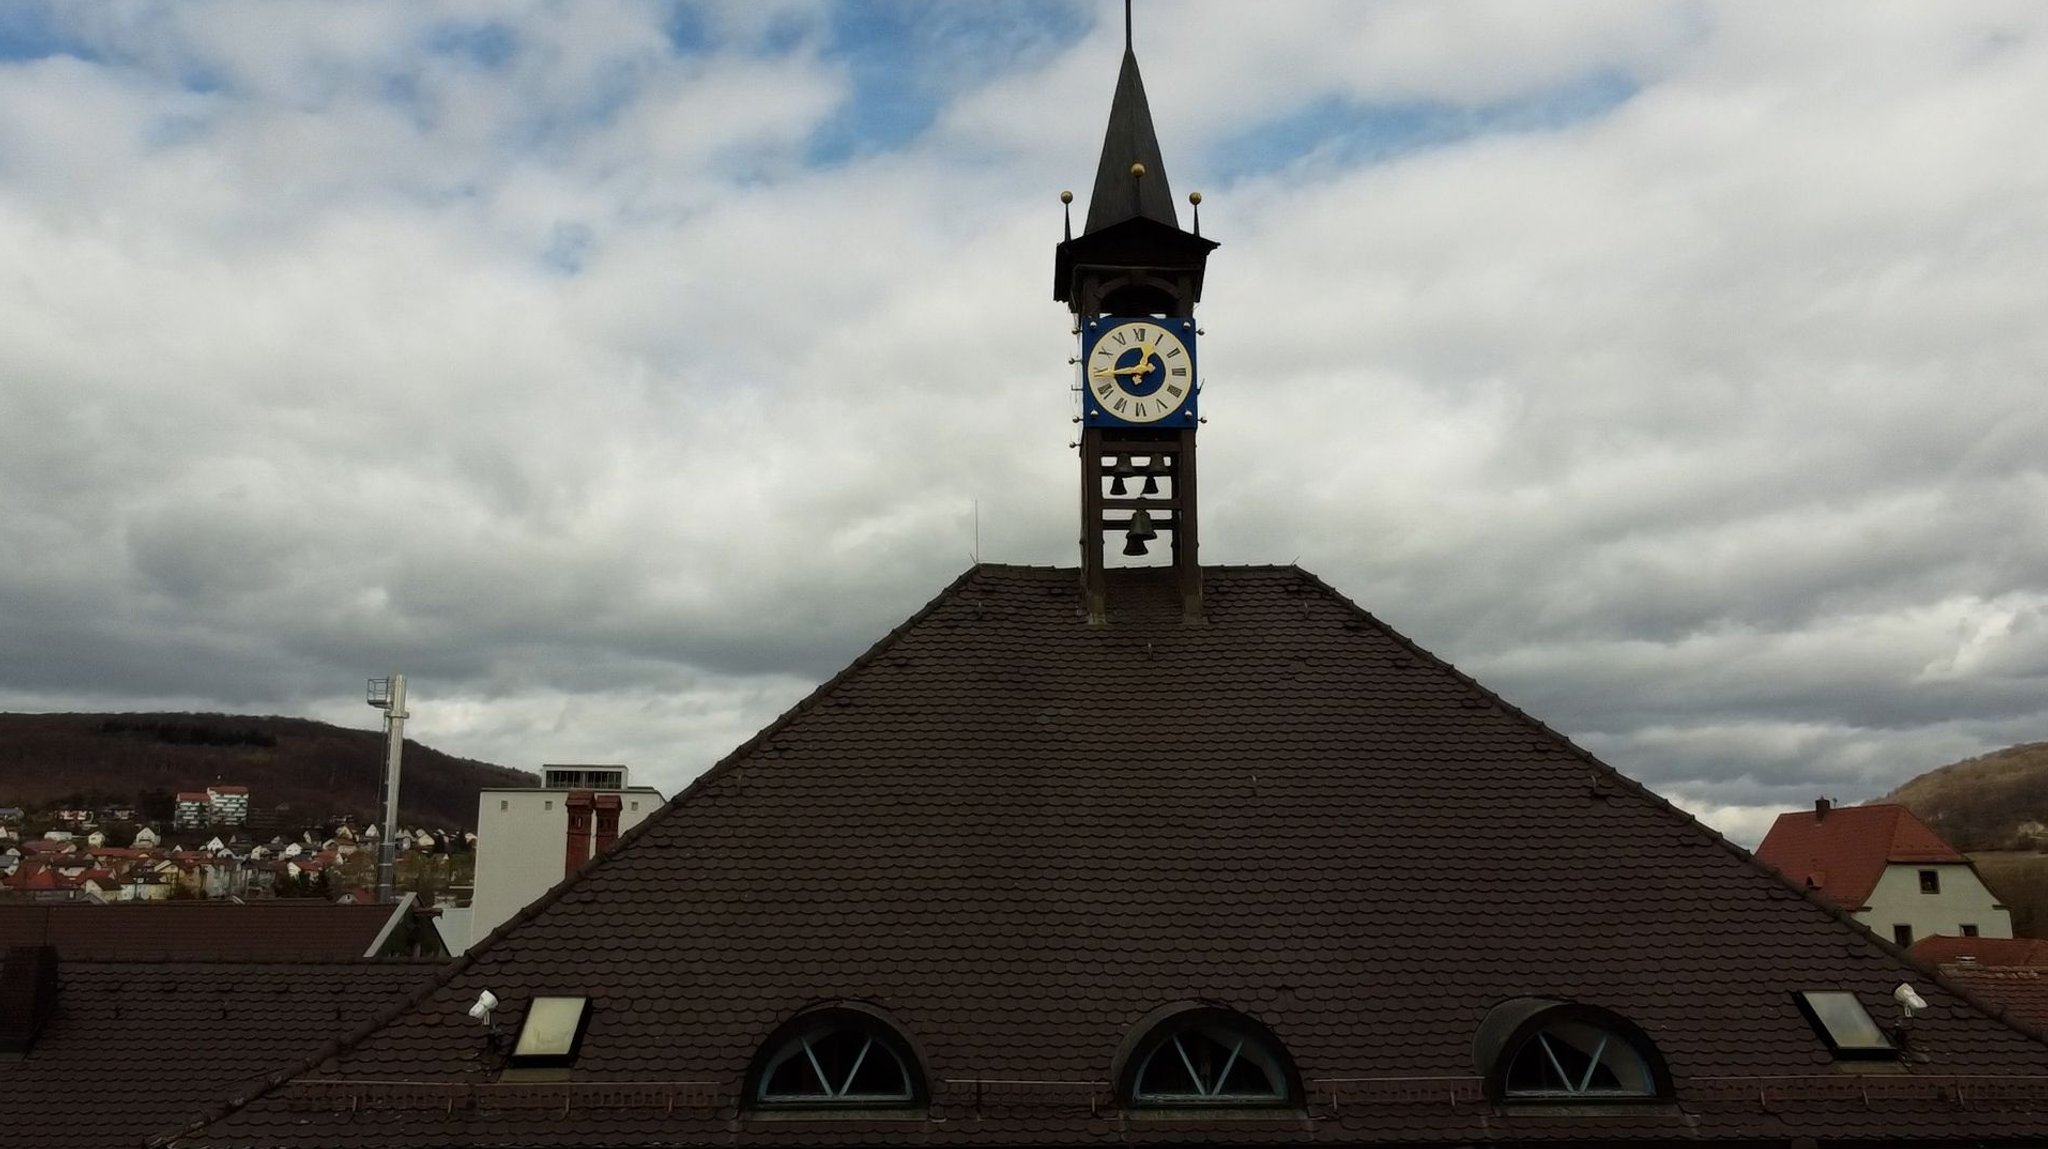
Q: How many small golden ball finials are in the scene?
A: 3